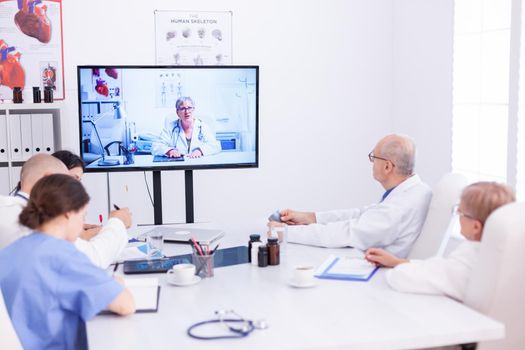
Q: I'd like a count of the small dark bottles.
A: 6